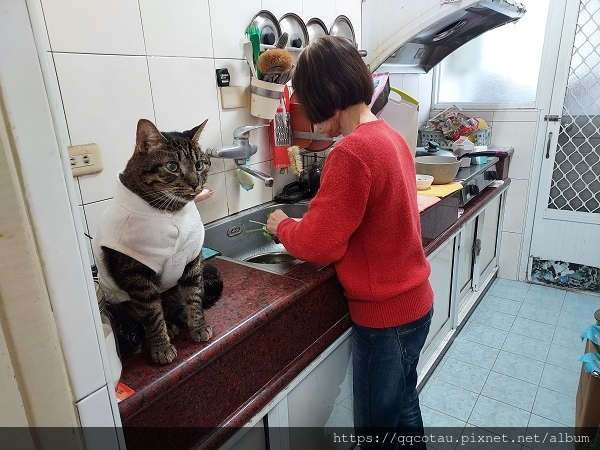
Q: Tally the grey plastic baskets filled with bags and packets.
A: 1